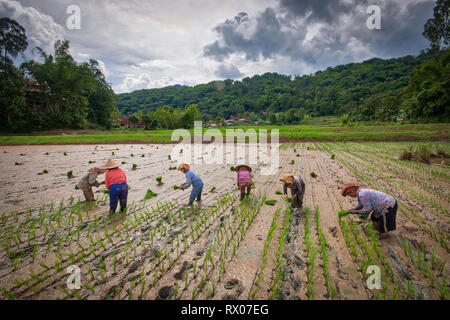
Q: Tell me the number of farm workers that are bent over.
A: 6